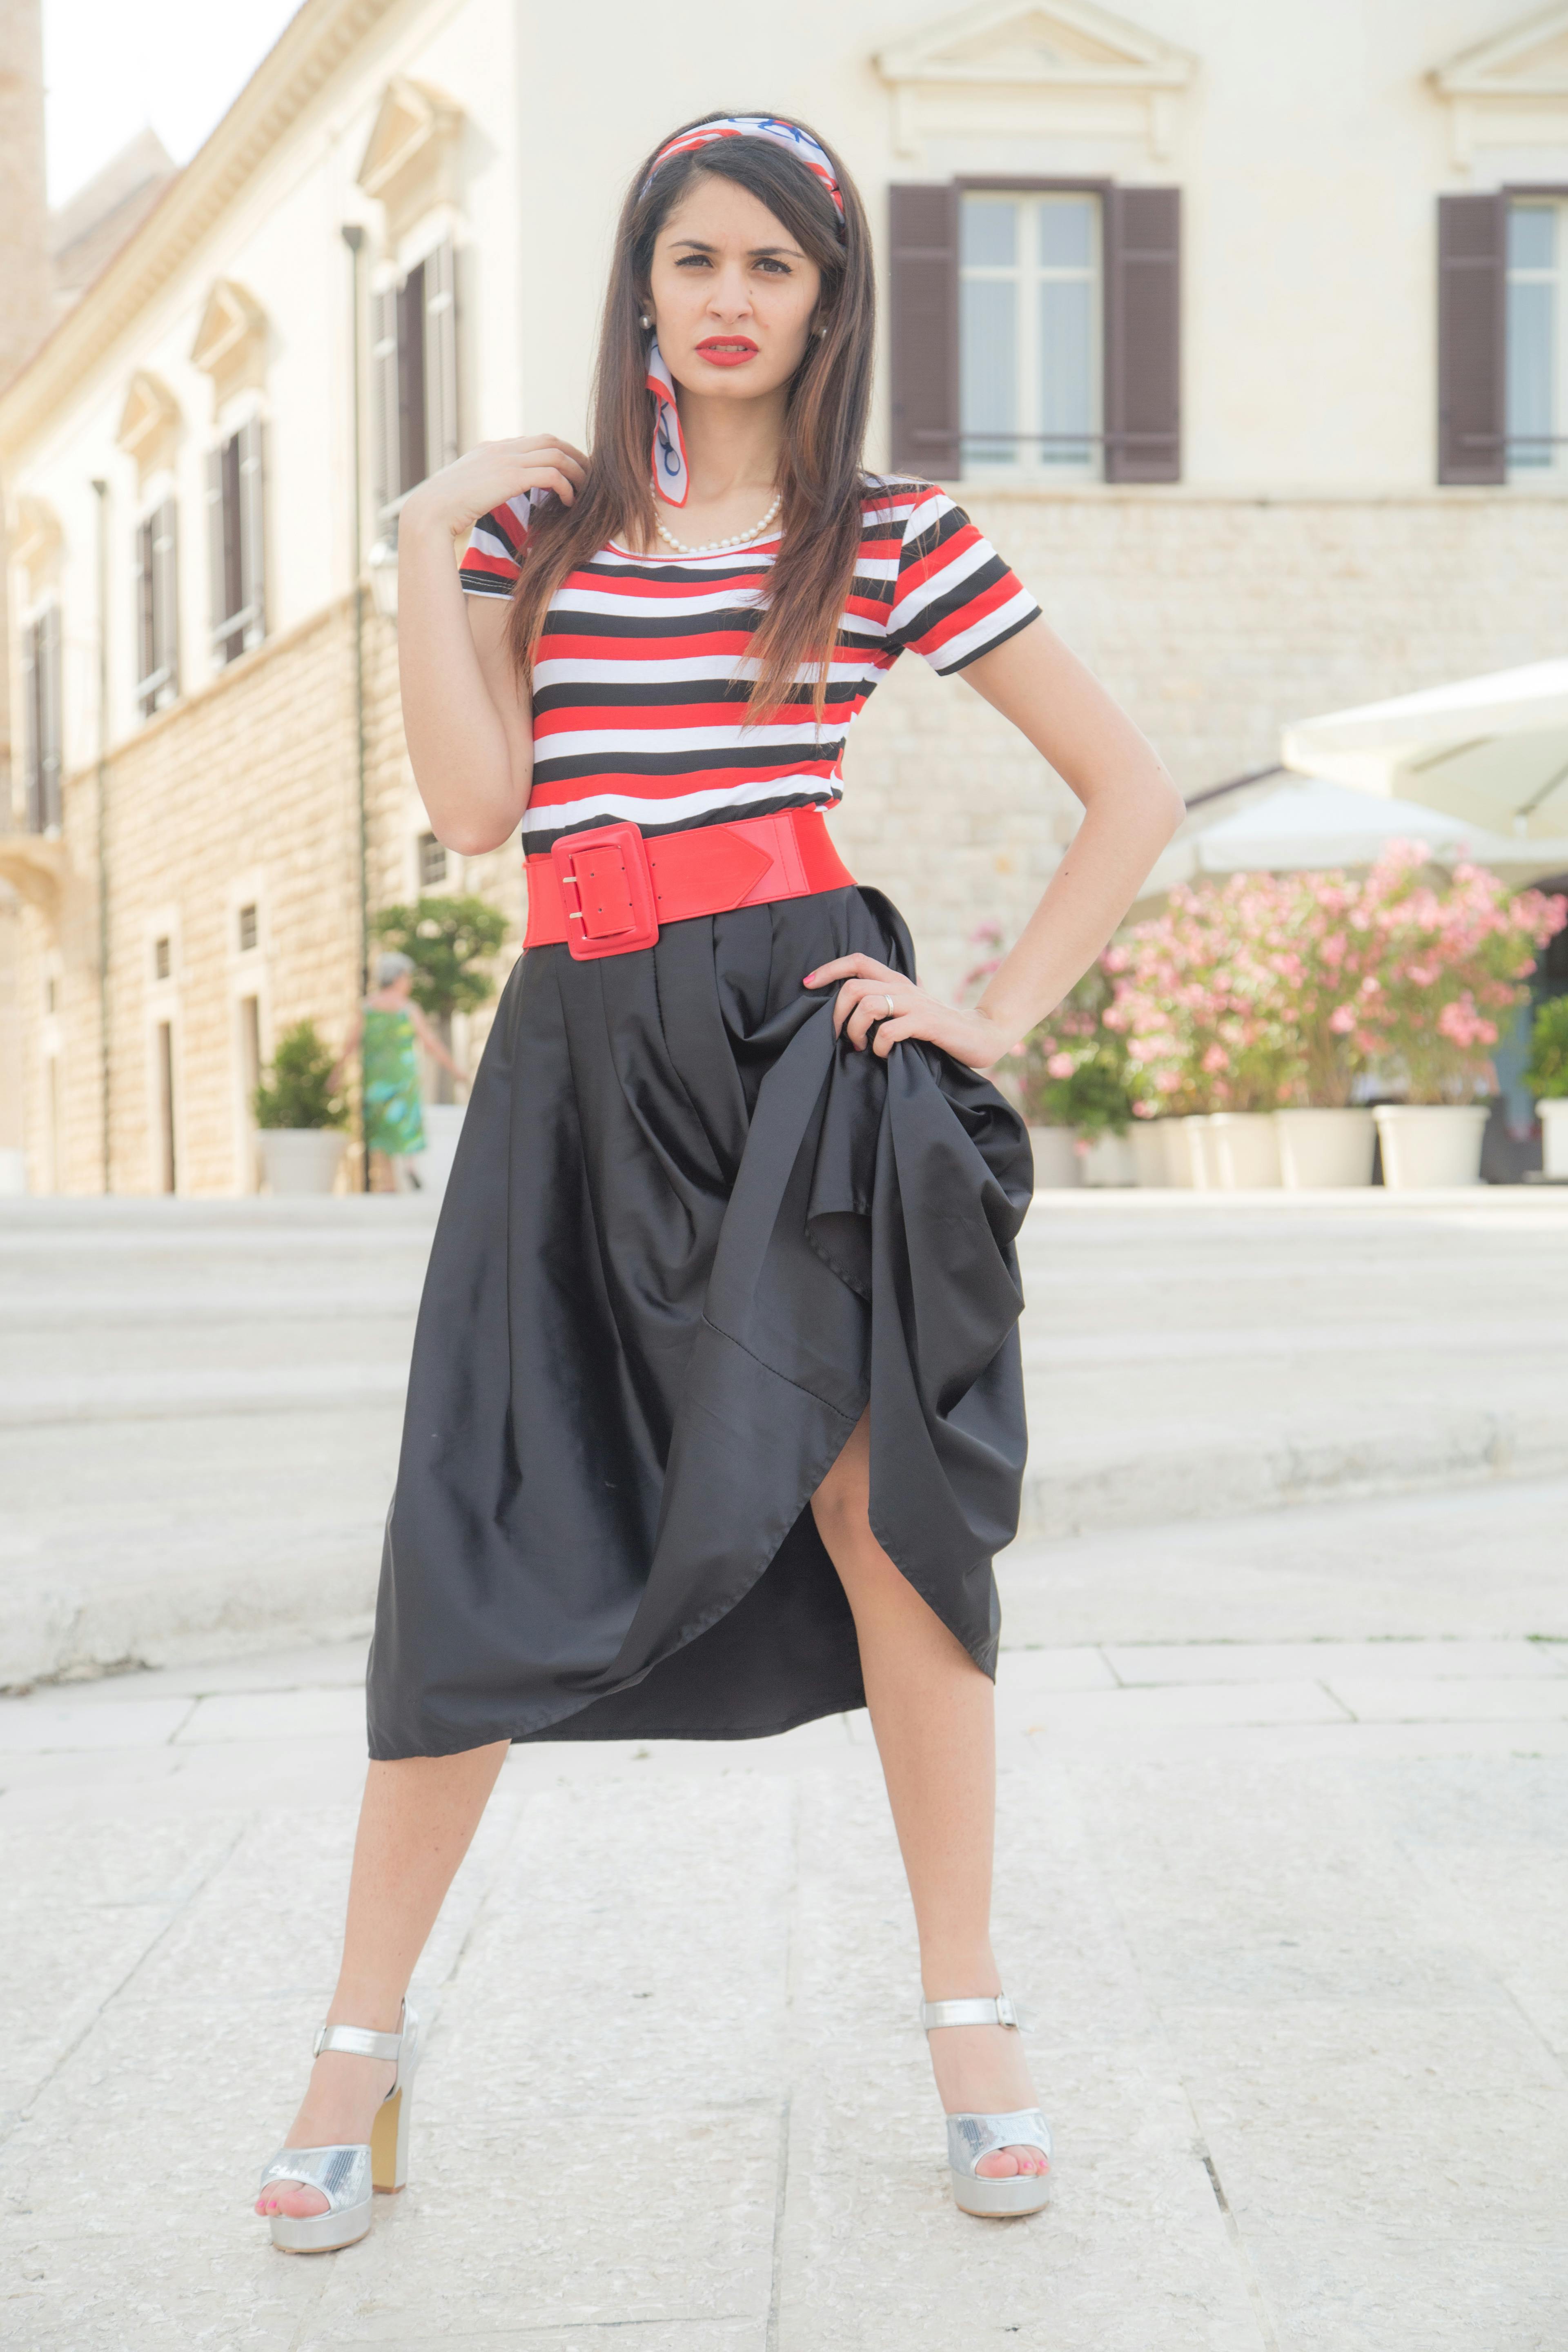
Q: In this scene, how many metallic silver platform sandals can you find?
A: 2